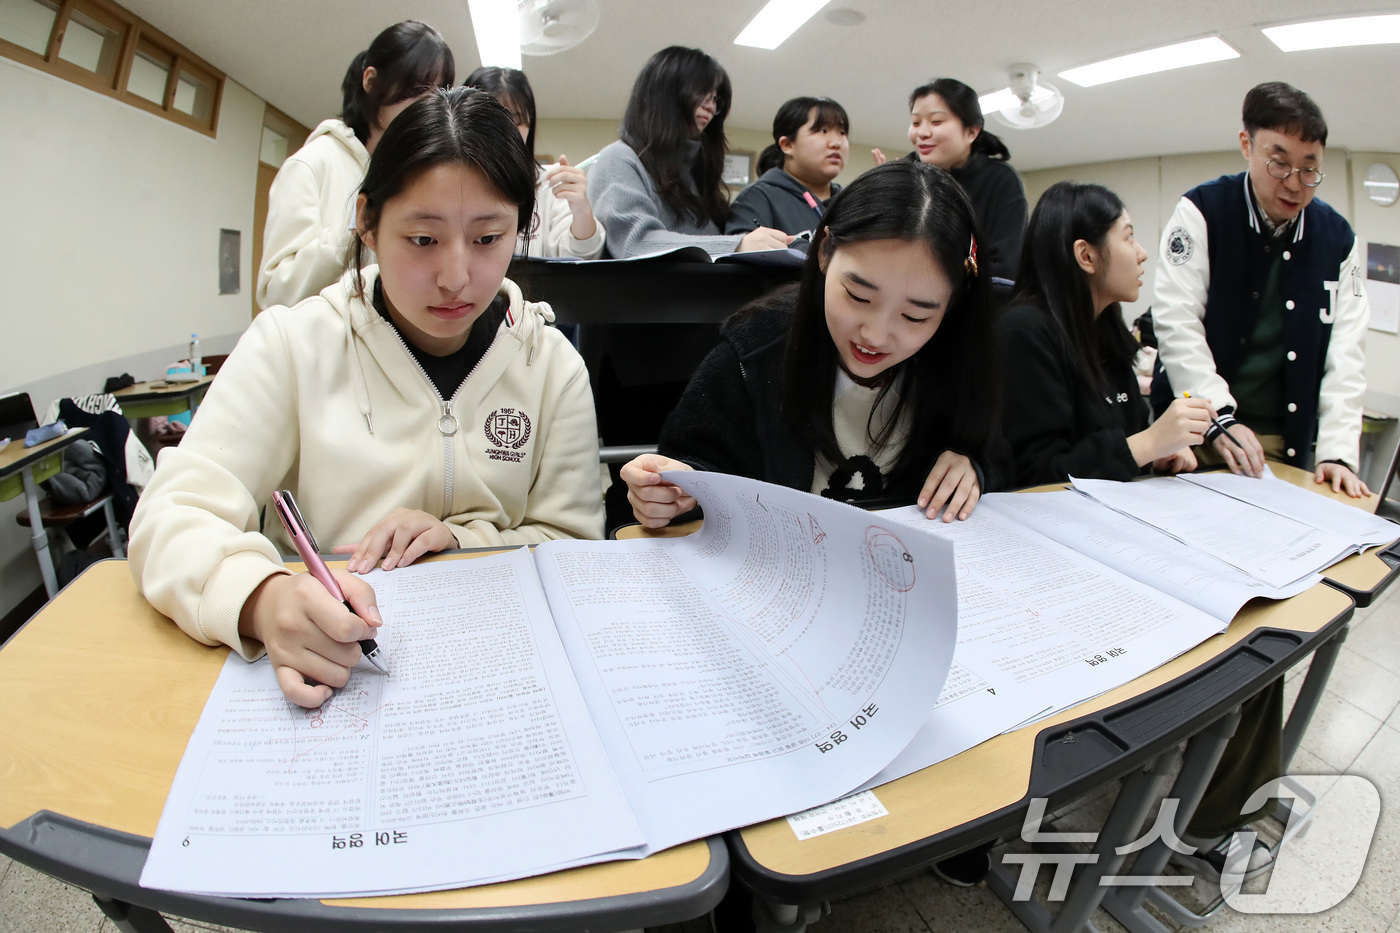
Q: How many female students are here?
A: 8